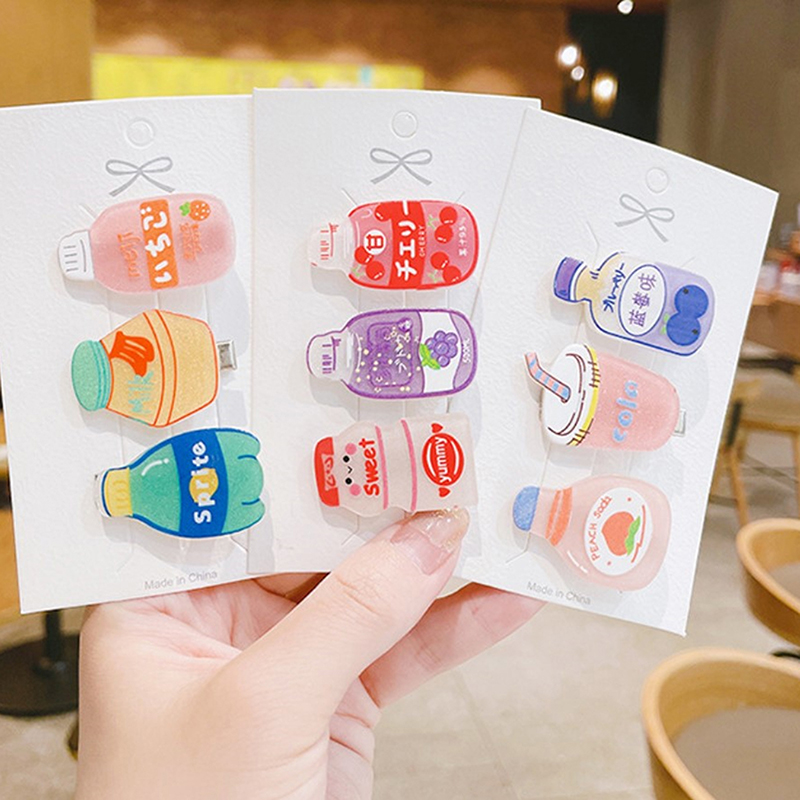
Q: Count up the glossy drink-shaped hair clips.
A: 9